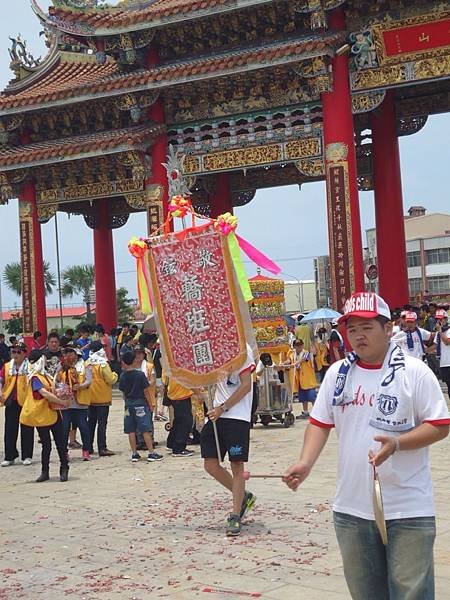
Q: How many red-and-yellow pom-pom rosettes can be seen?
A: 3